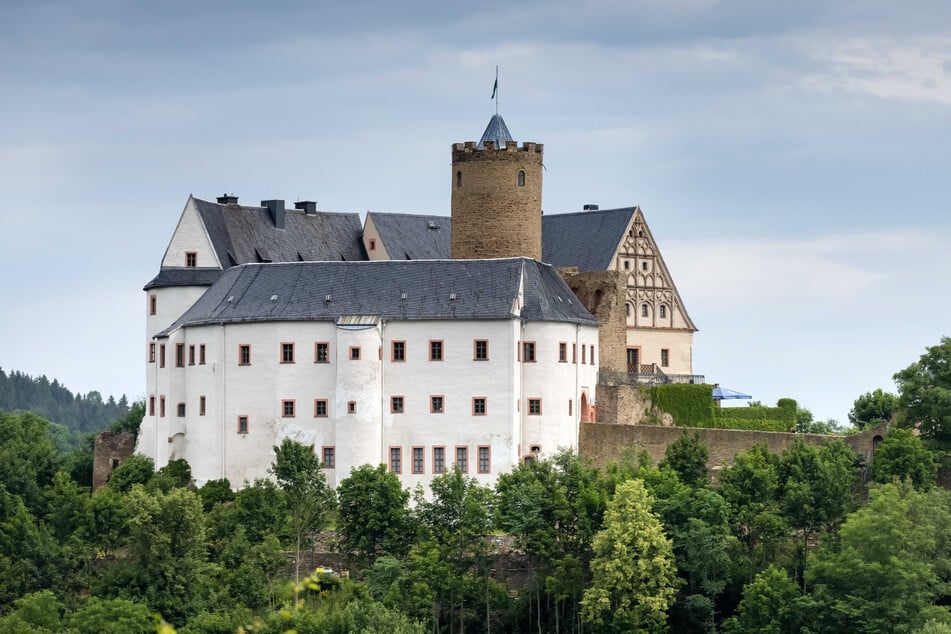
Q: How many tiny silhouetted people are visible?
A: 0